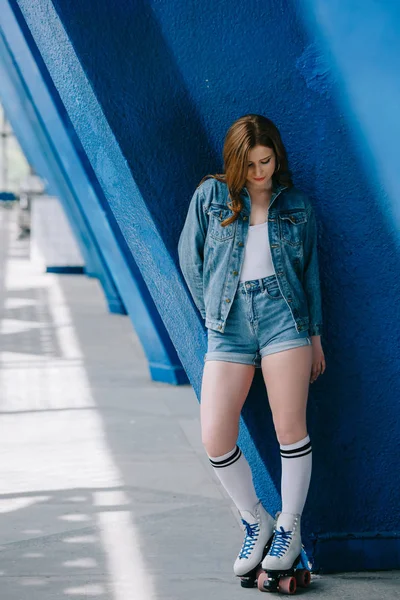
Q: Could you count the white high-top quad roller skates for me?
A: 2